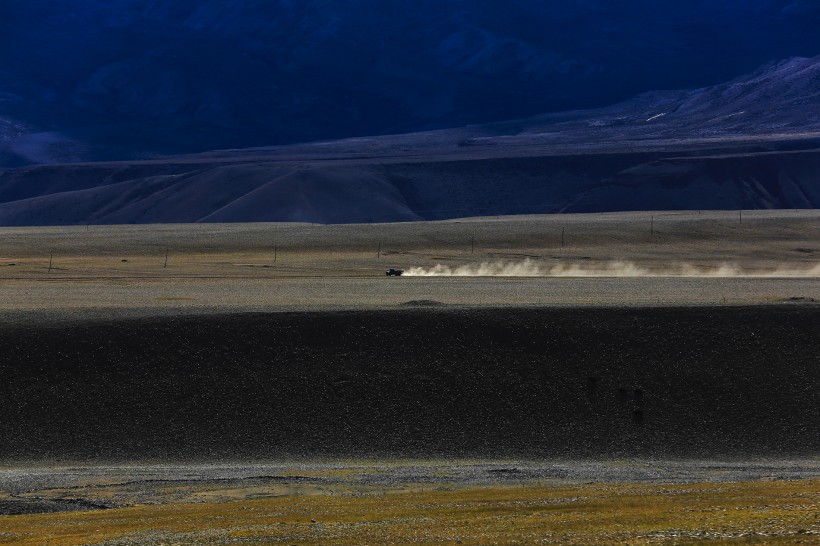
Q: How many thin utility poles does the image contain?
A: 8